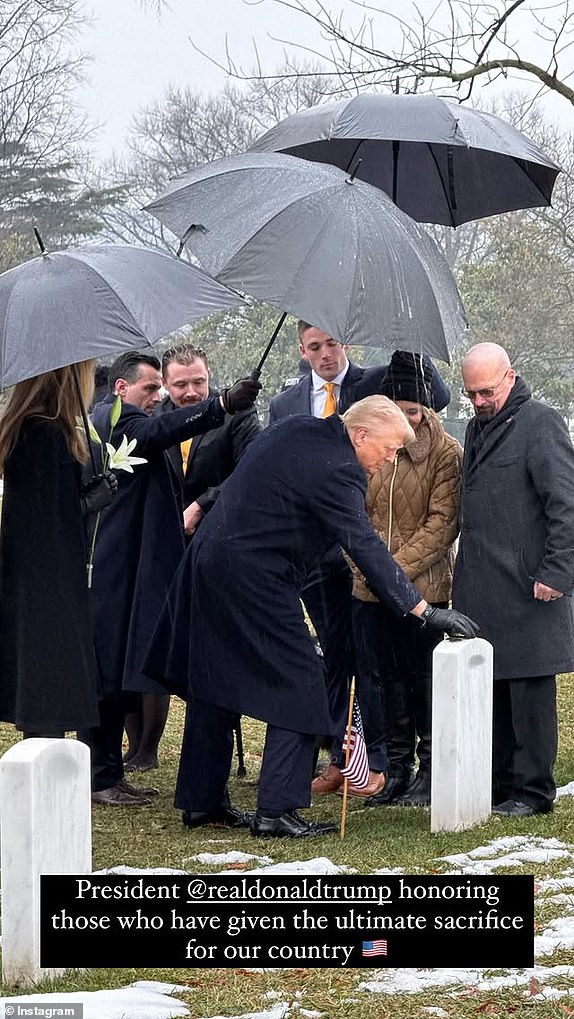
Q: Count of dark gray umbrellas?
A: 3